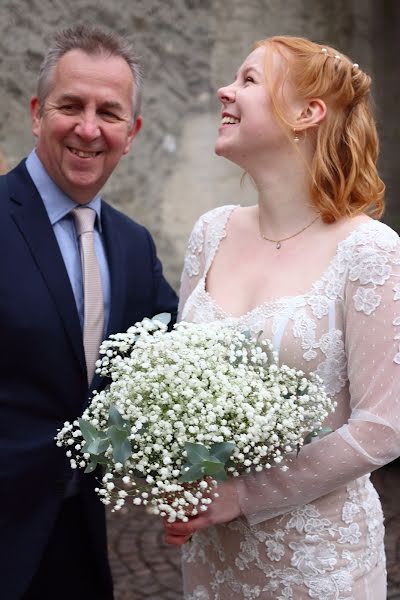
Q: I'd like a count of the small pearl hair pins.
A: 3